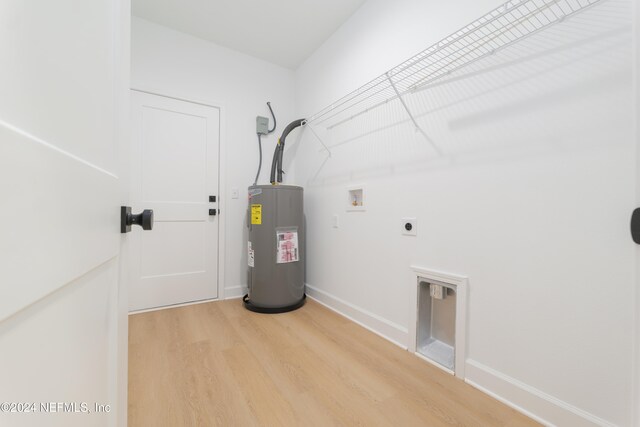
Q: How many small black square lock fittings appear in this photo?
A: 2